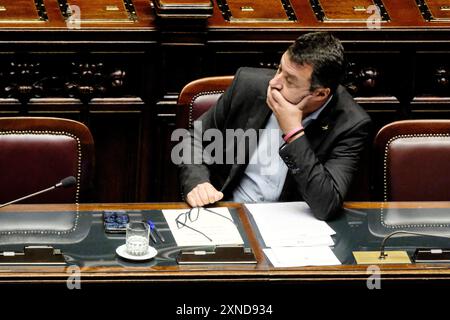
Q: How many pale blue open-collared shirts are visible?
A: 1